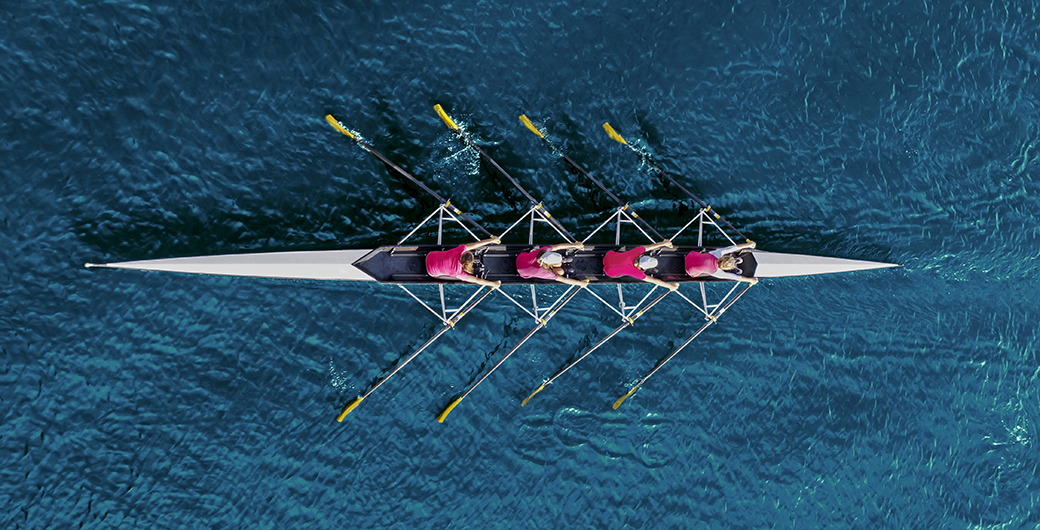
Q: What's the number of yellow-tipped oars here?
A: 8